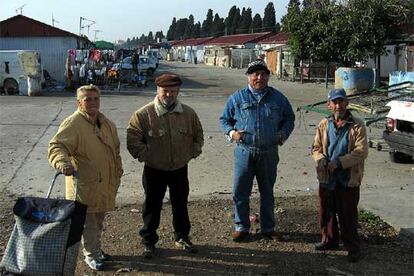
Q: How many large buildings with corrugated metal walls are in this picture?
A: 1